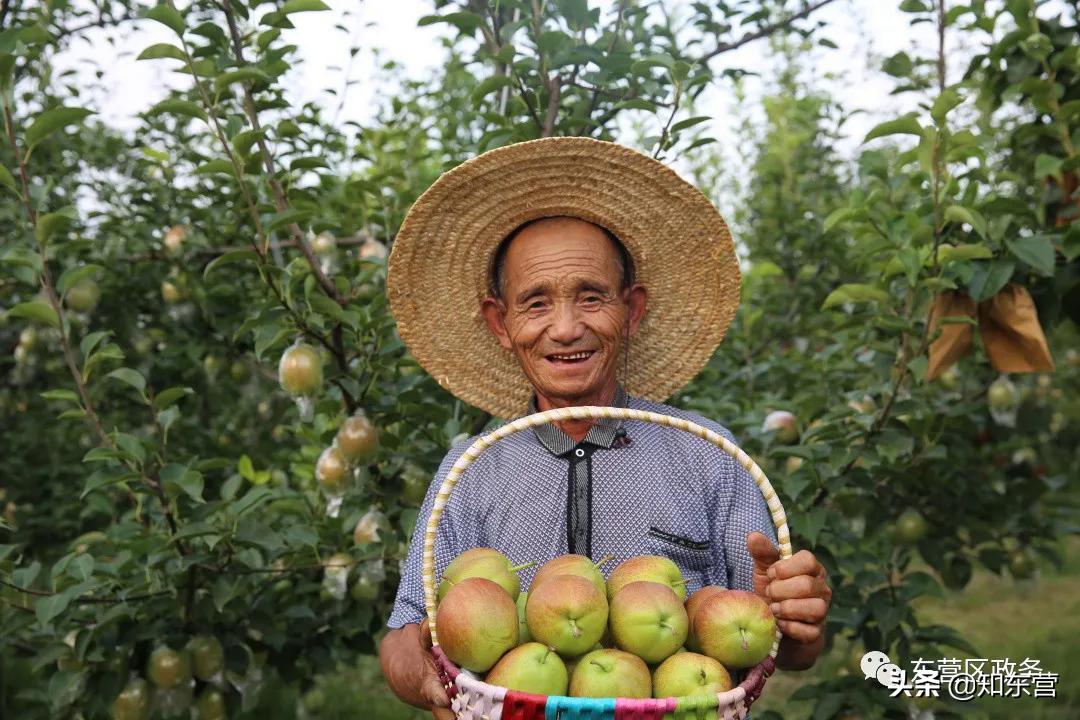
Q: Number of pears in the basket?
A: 12